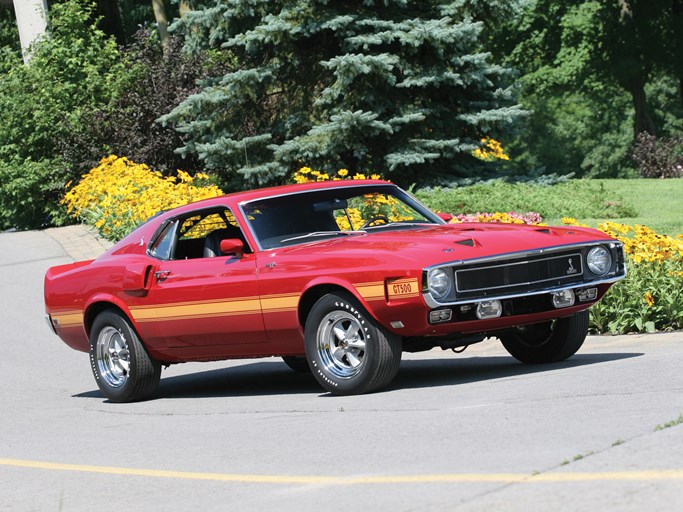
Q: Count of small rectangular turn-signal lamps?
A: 2